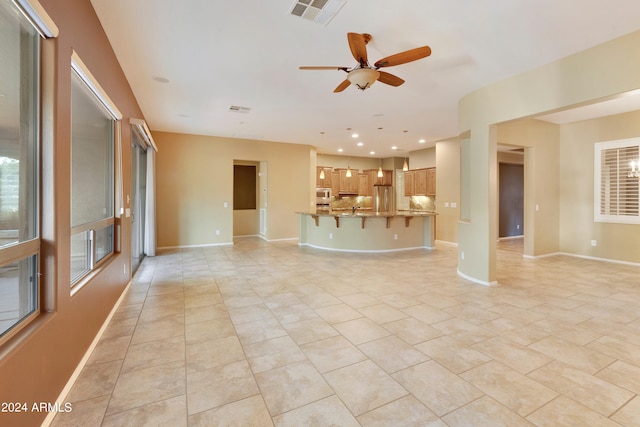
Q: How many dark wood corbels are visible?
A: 5